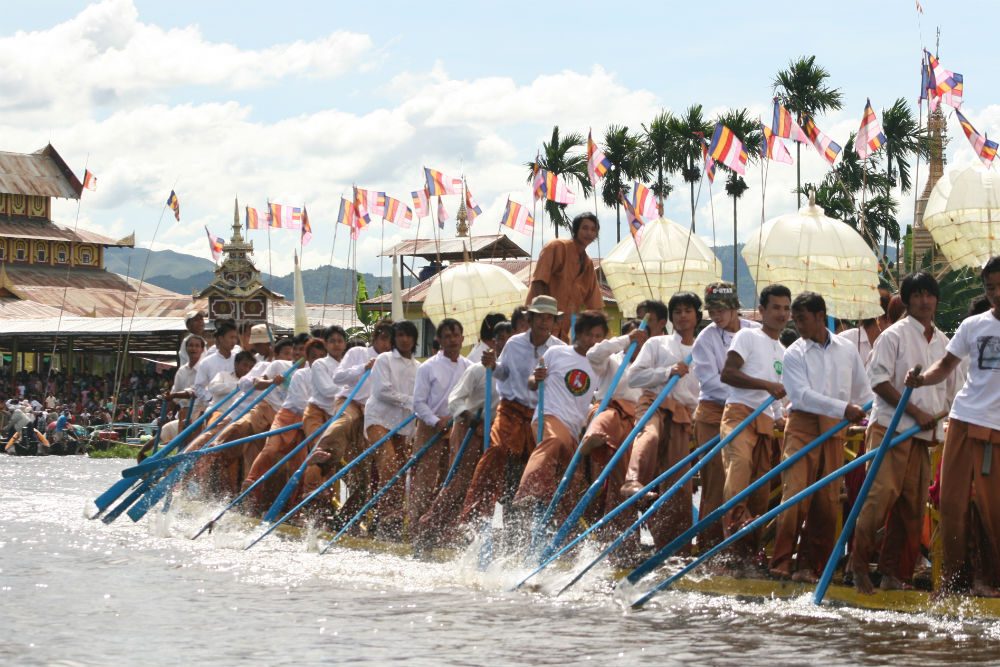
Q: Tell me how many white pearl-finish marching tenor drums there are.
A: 0